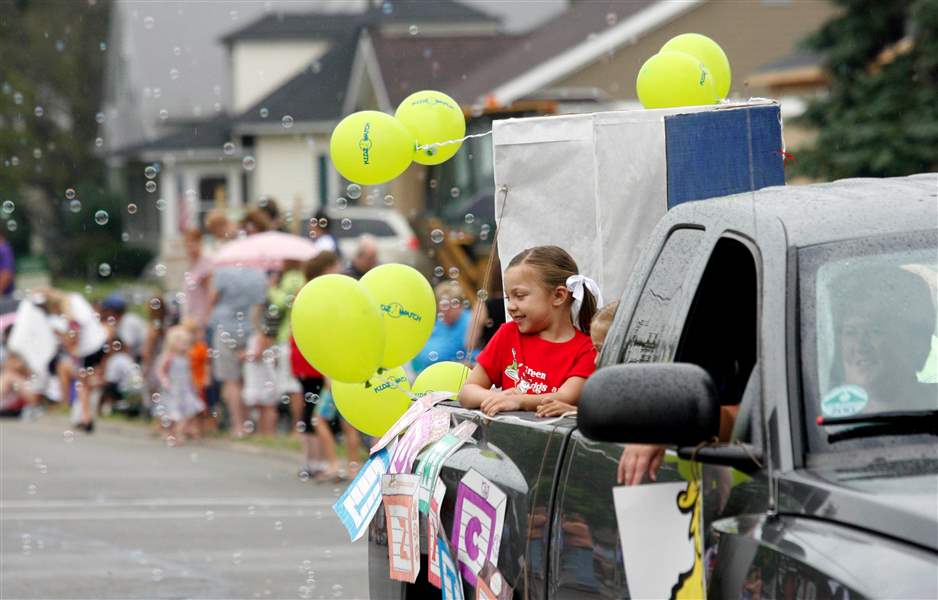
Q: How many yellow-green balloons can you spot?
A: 8